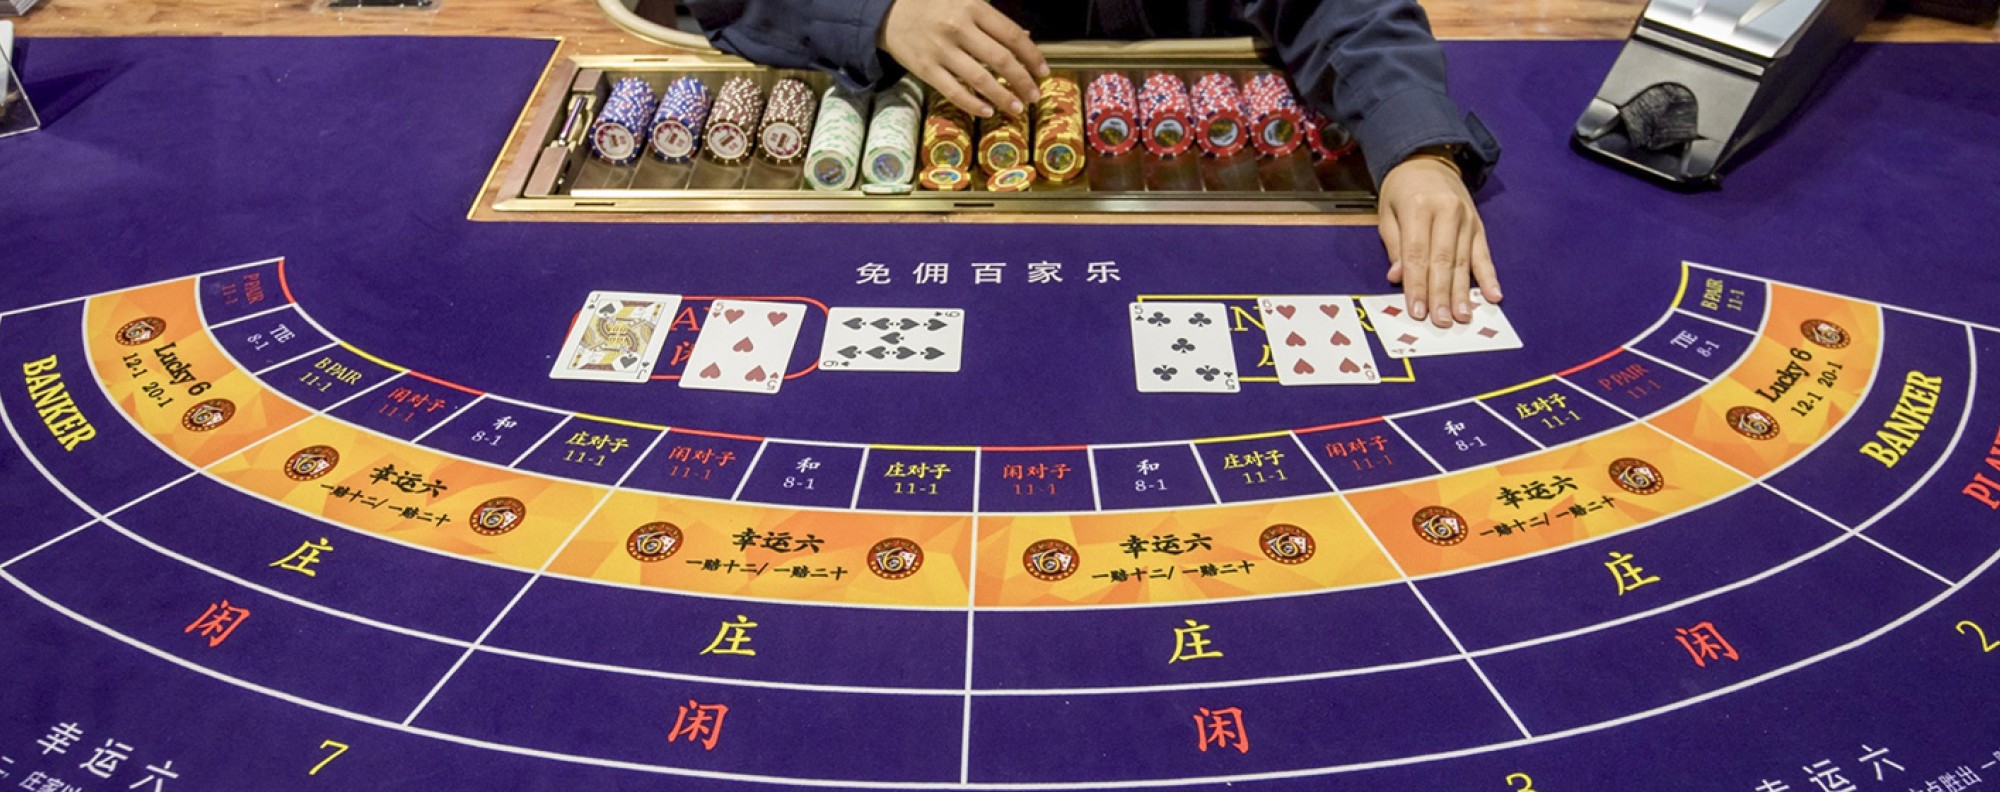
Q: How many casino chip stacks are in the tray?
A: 14